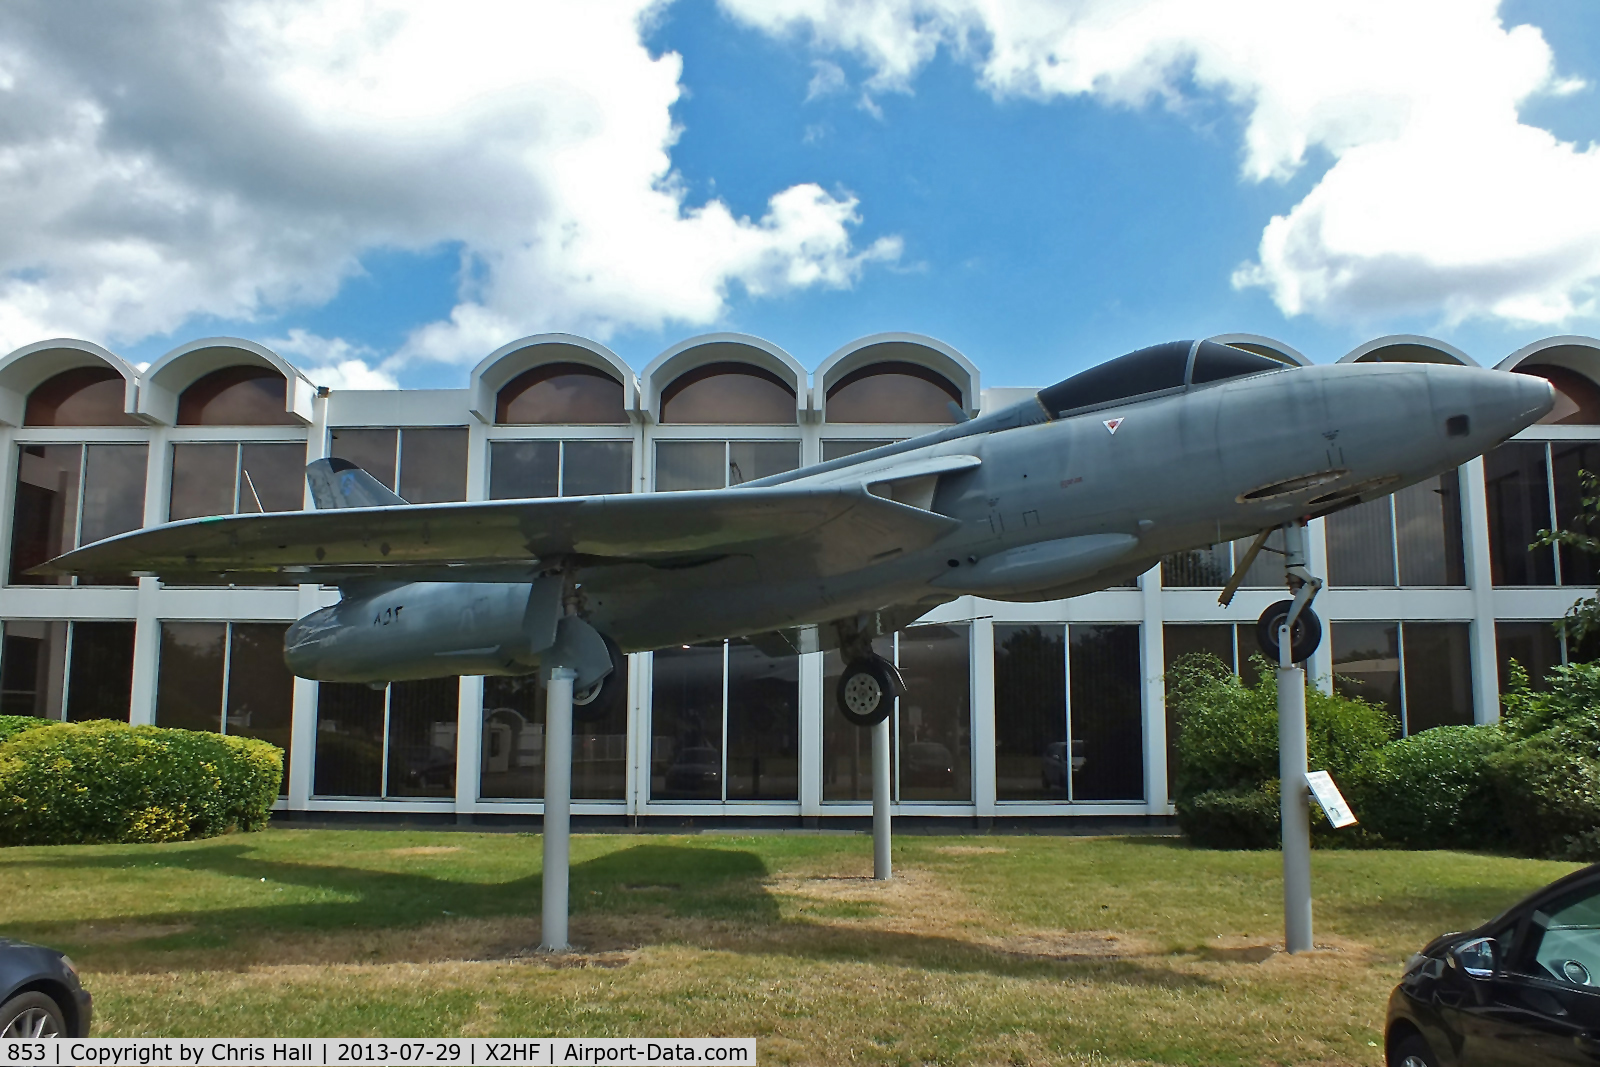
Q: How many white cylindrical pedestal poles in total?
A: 3